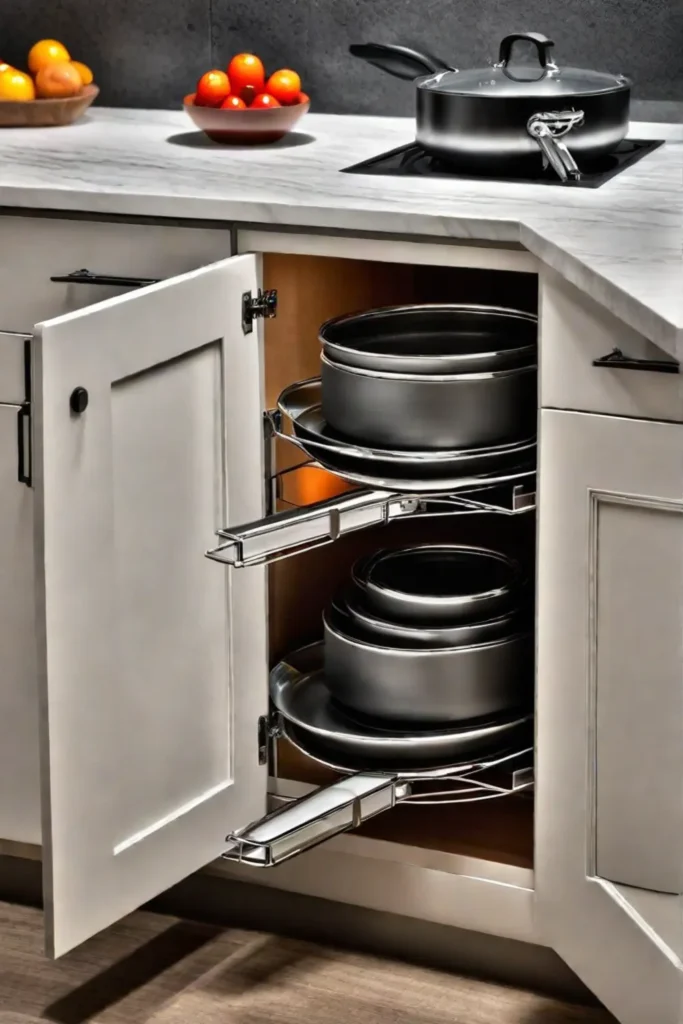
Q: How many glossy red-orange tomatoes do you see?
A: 5